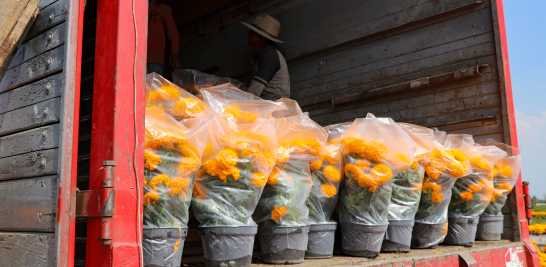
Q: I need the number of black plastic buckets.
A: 9